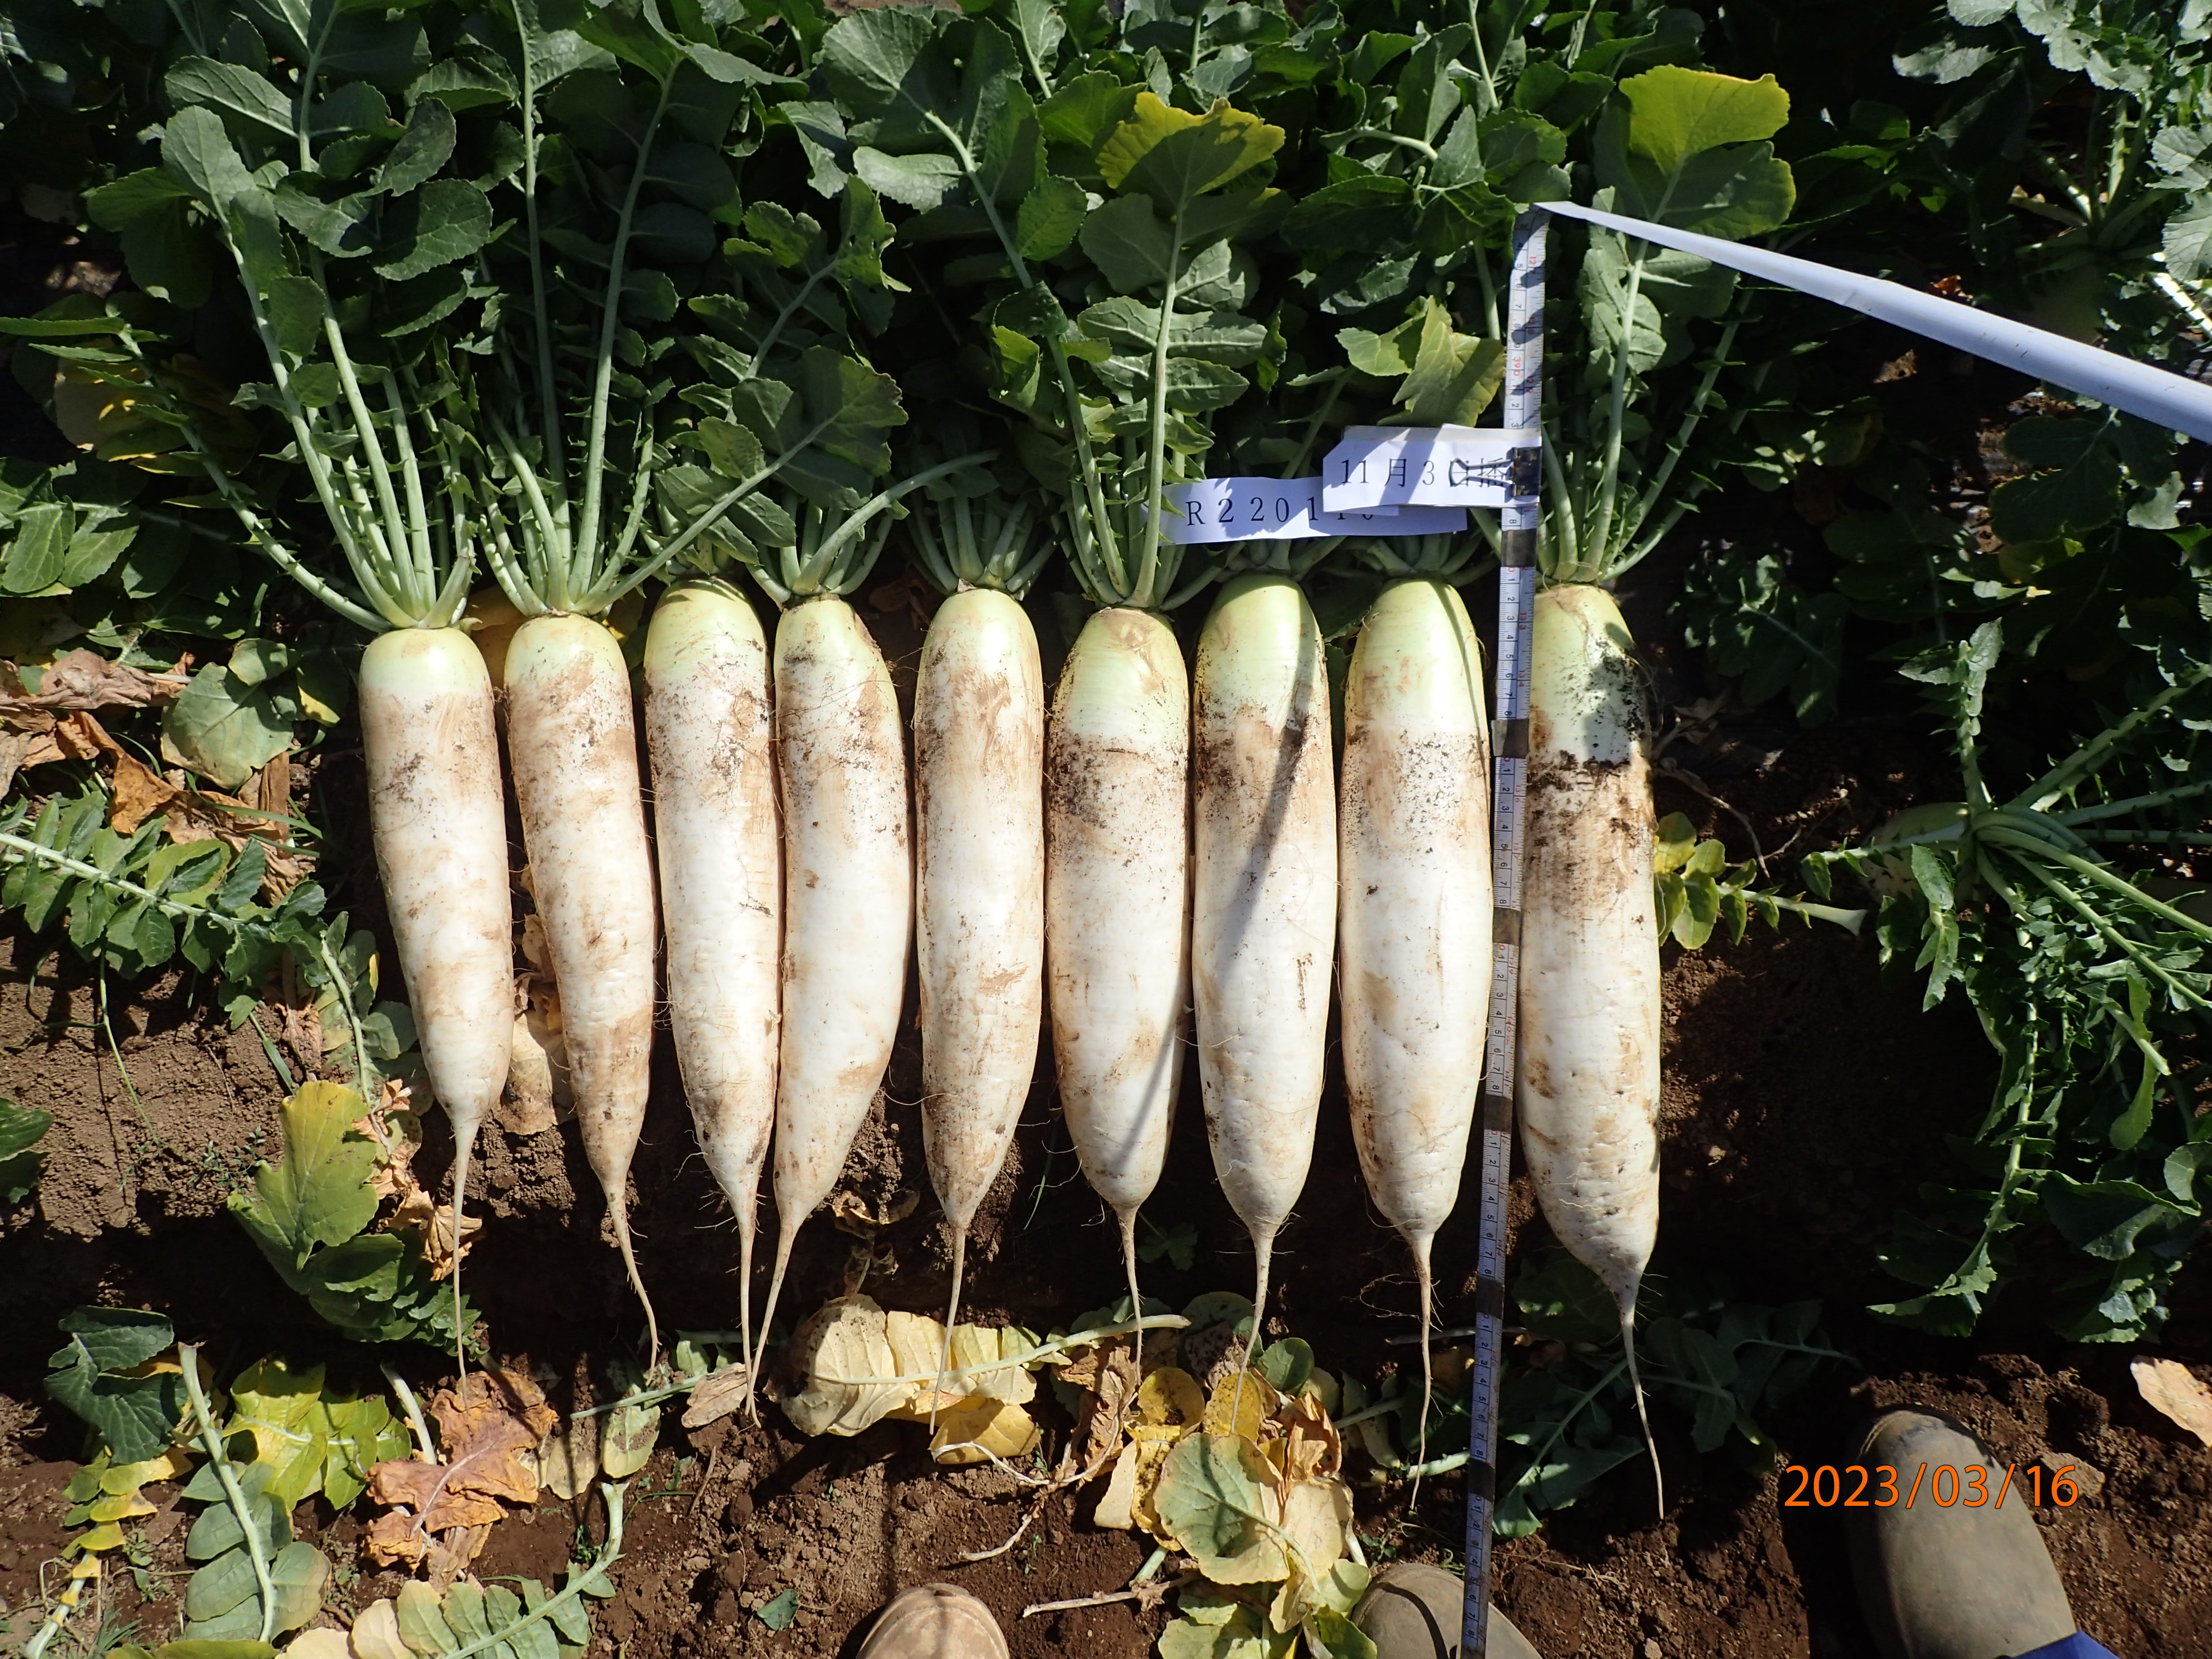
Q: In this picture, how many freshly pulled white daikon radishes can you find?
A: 9